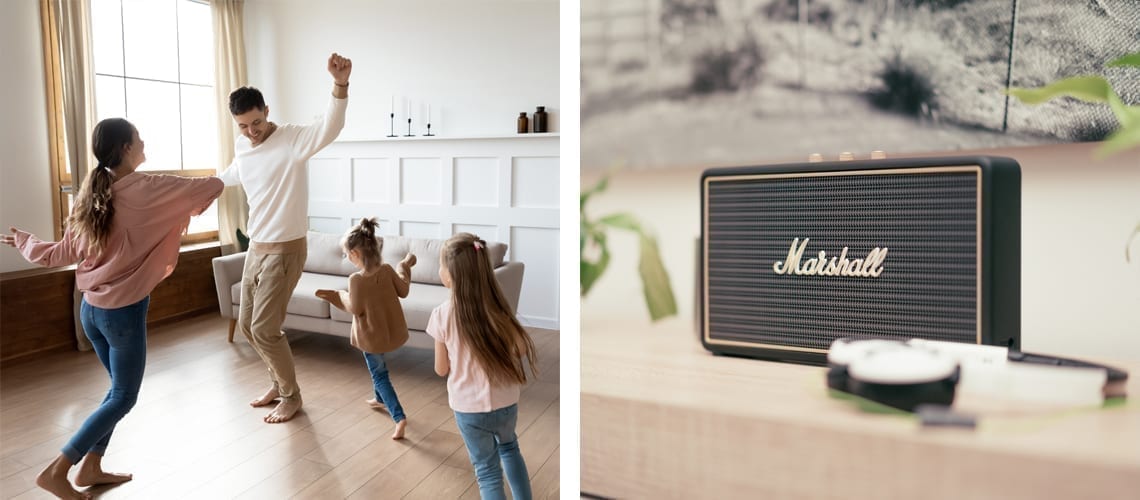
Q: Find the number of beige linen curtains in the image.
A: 2